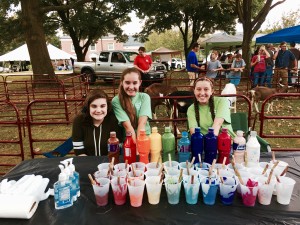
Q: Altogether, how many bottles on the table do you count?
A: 14